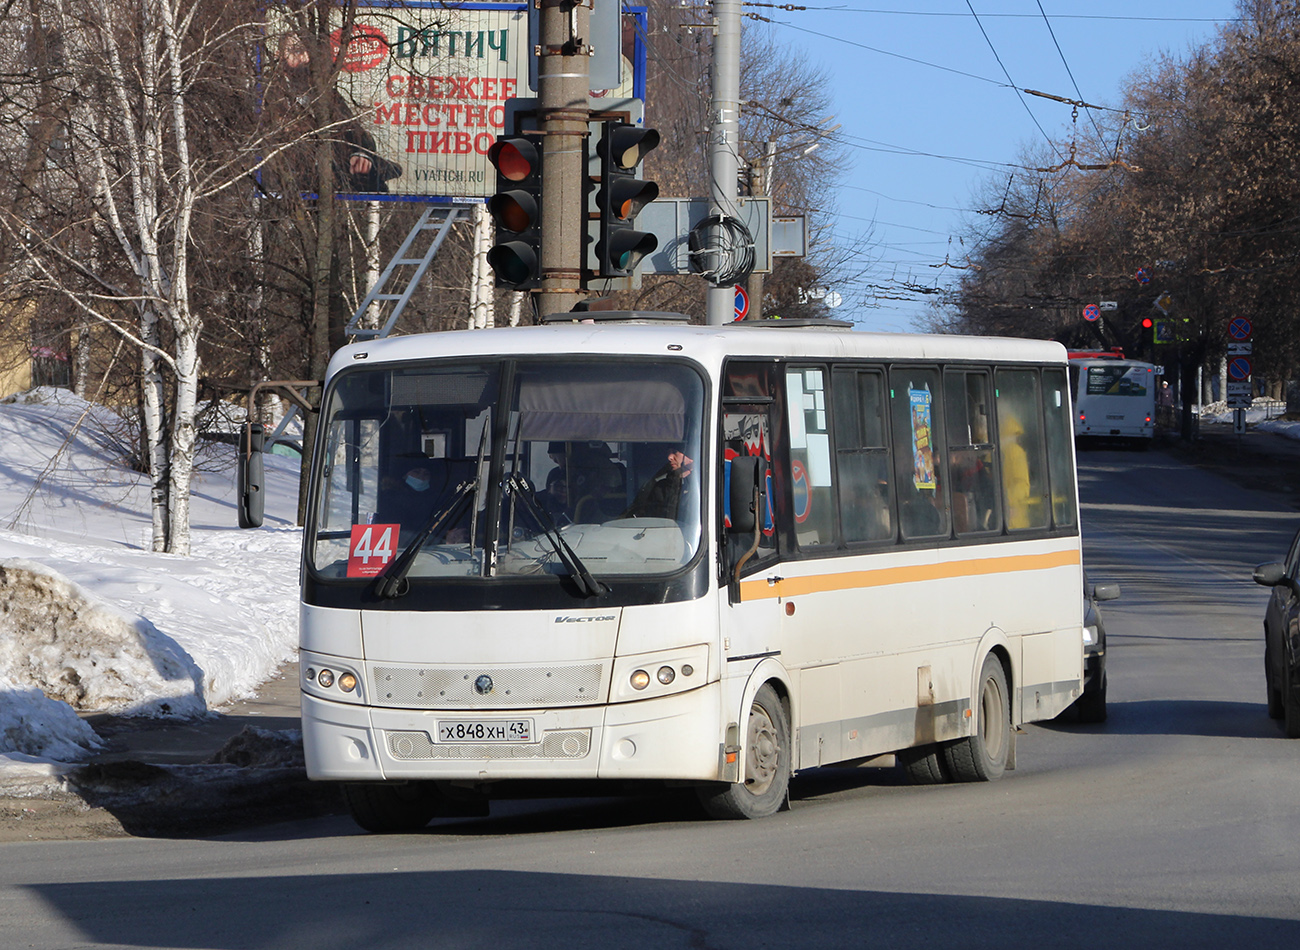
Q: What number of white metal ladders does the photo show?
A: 1